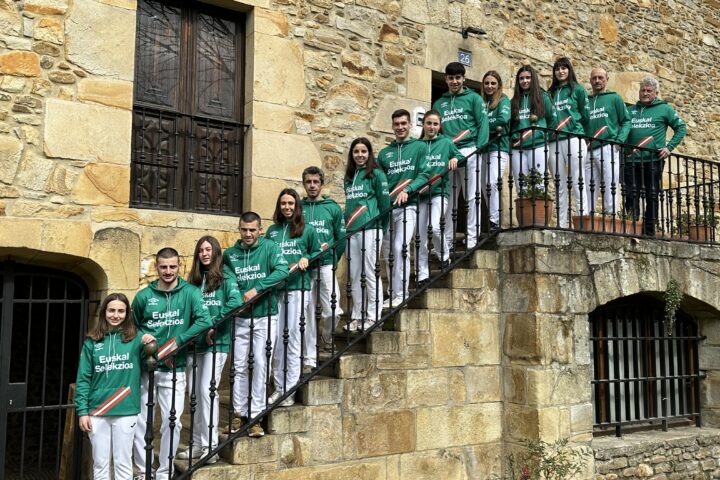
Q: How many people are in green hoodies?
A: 15